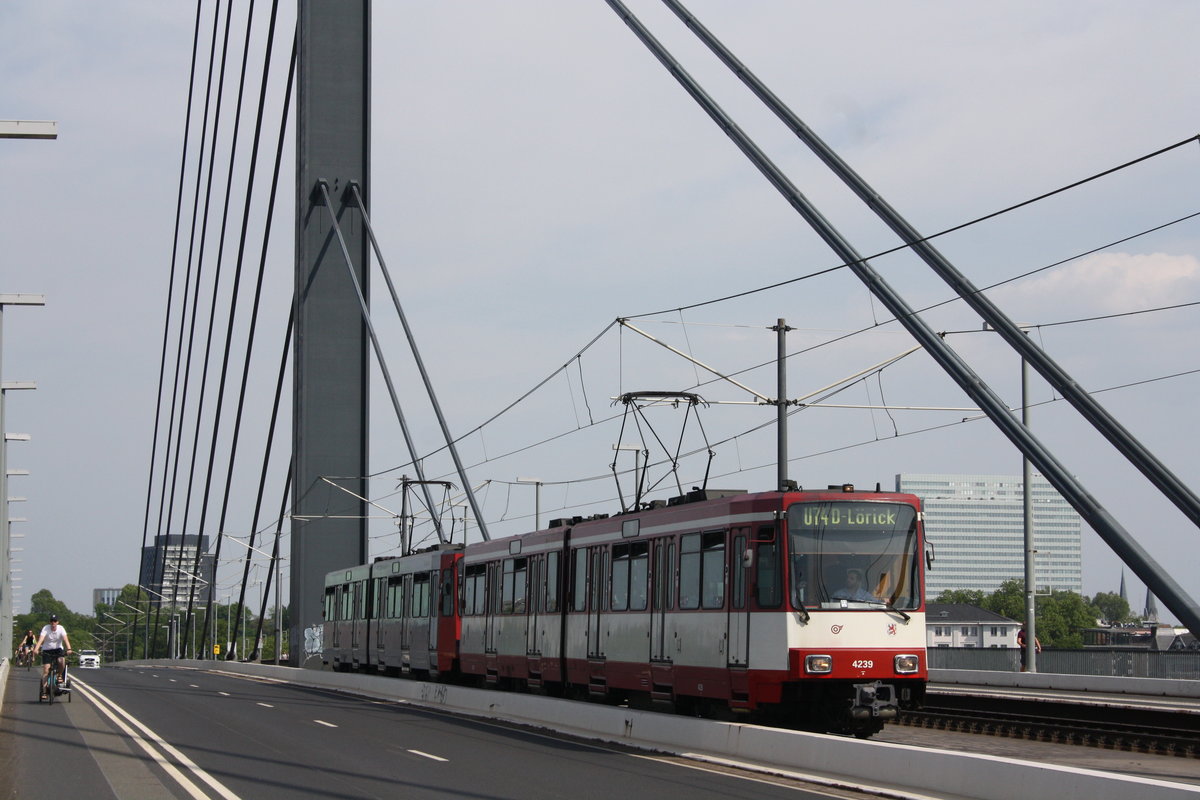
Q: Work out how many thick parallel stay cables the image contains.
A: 2